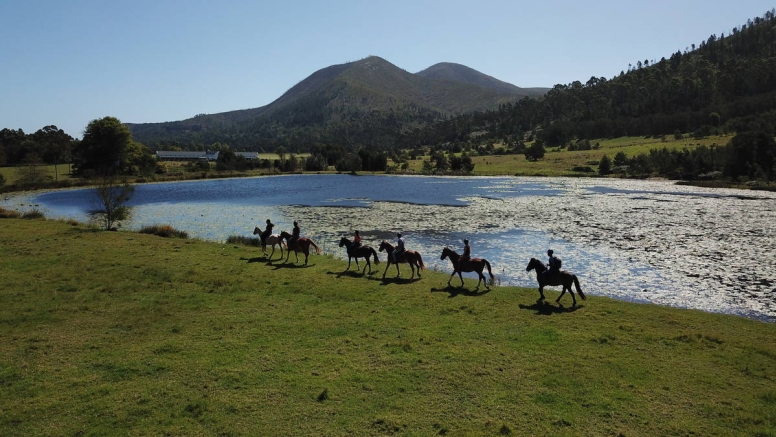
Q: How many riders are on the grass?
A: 6